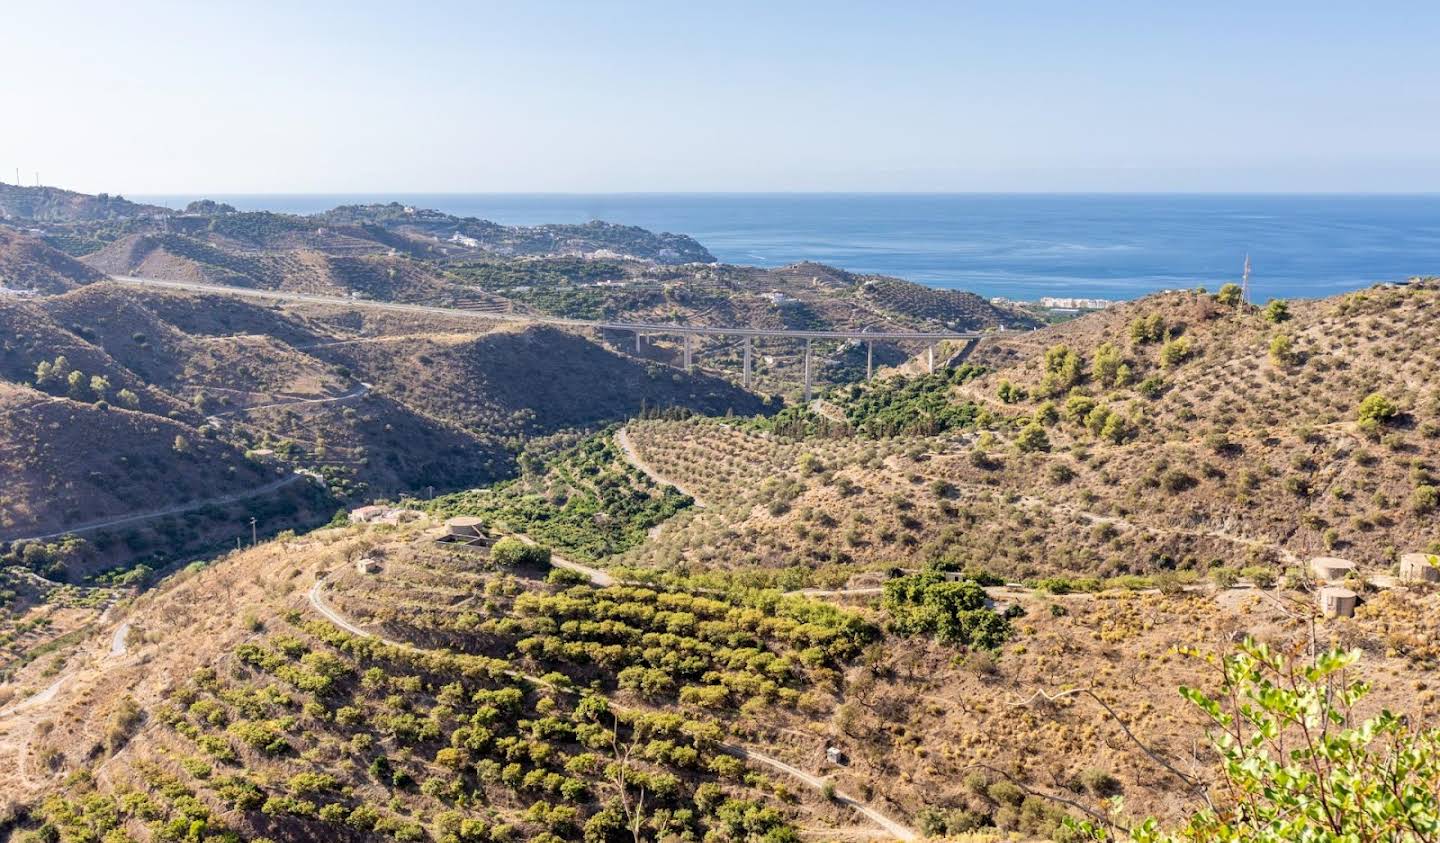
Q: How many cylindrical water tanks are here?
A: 4